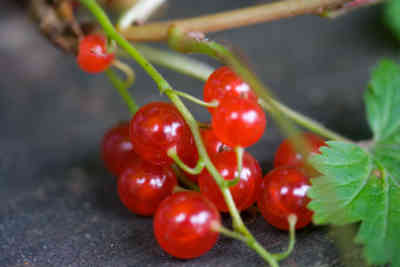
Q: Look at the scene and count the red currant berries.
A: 11